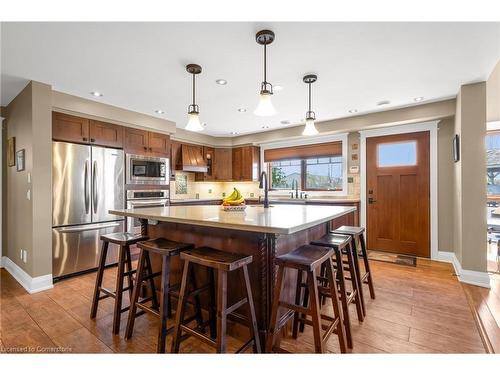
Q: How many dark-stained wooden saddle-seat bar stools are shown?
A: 6